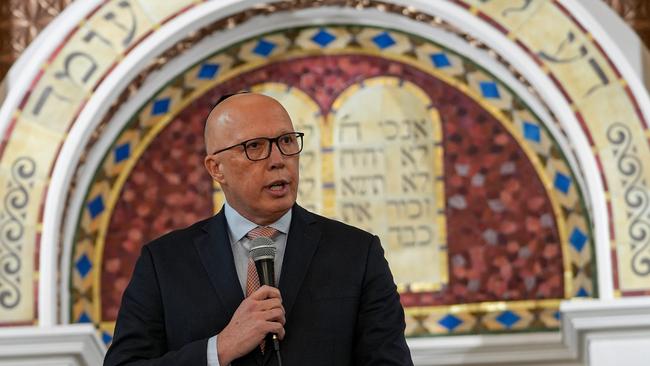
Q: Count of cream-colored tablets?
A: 2